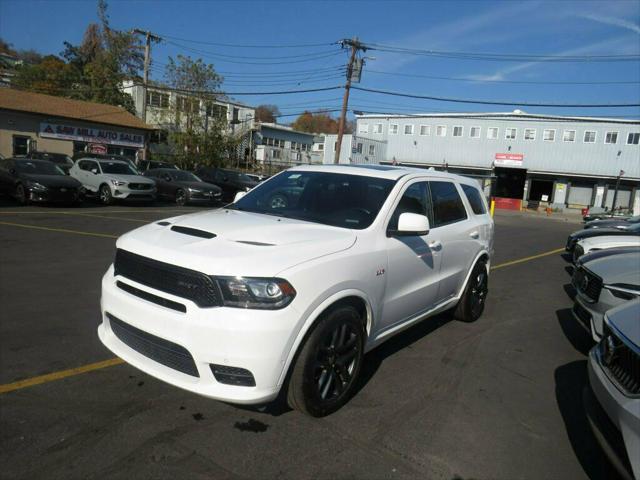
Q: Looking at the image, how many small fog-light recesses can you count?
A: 1